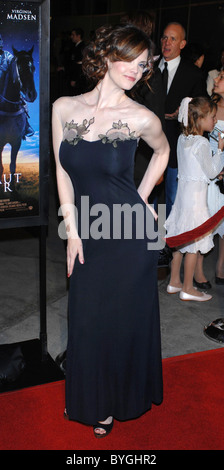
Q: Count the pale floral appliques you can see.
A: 2